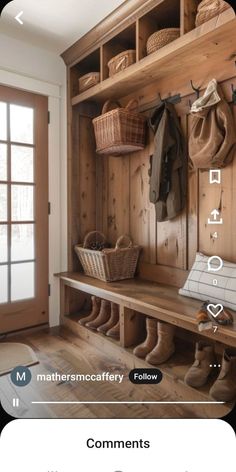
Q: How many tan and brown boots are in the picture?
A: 8